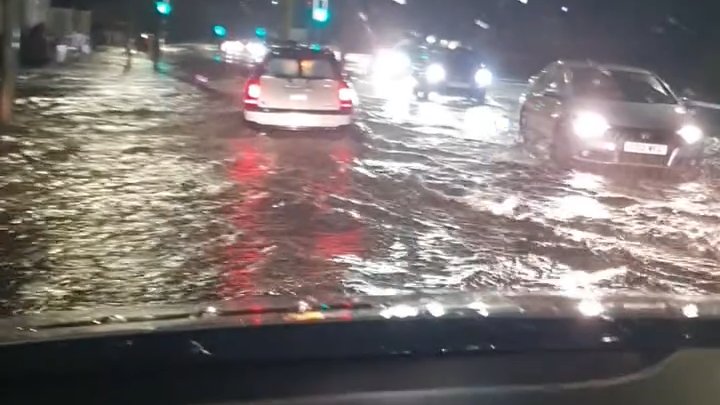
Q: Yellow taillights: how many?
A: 0